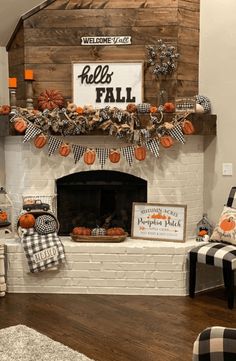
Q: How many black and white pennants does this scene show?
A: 7